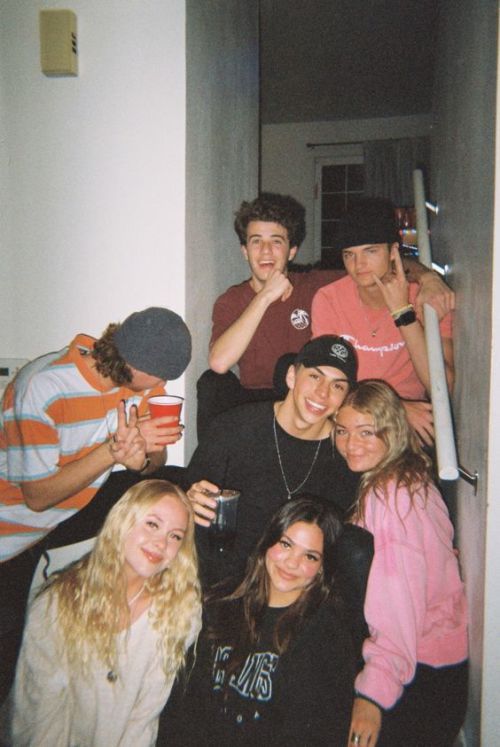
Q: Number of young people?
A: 7